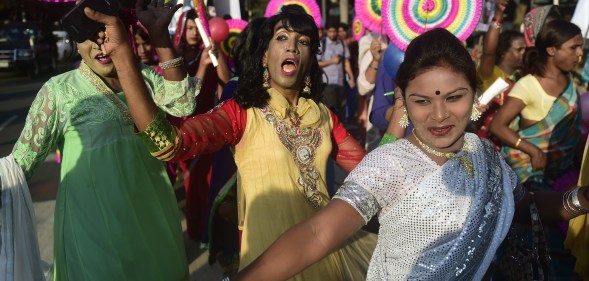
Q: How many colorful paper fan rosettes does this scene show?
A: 5